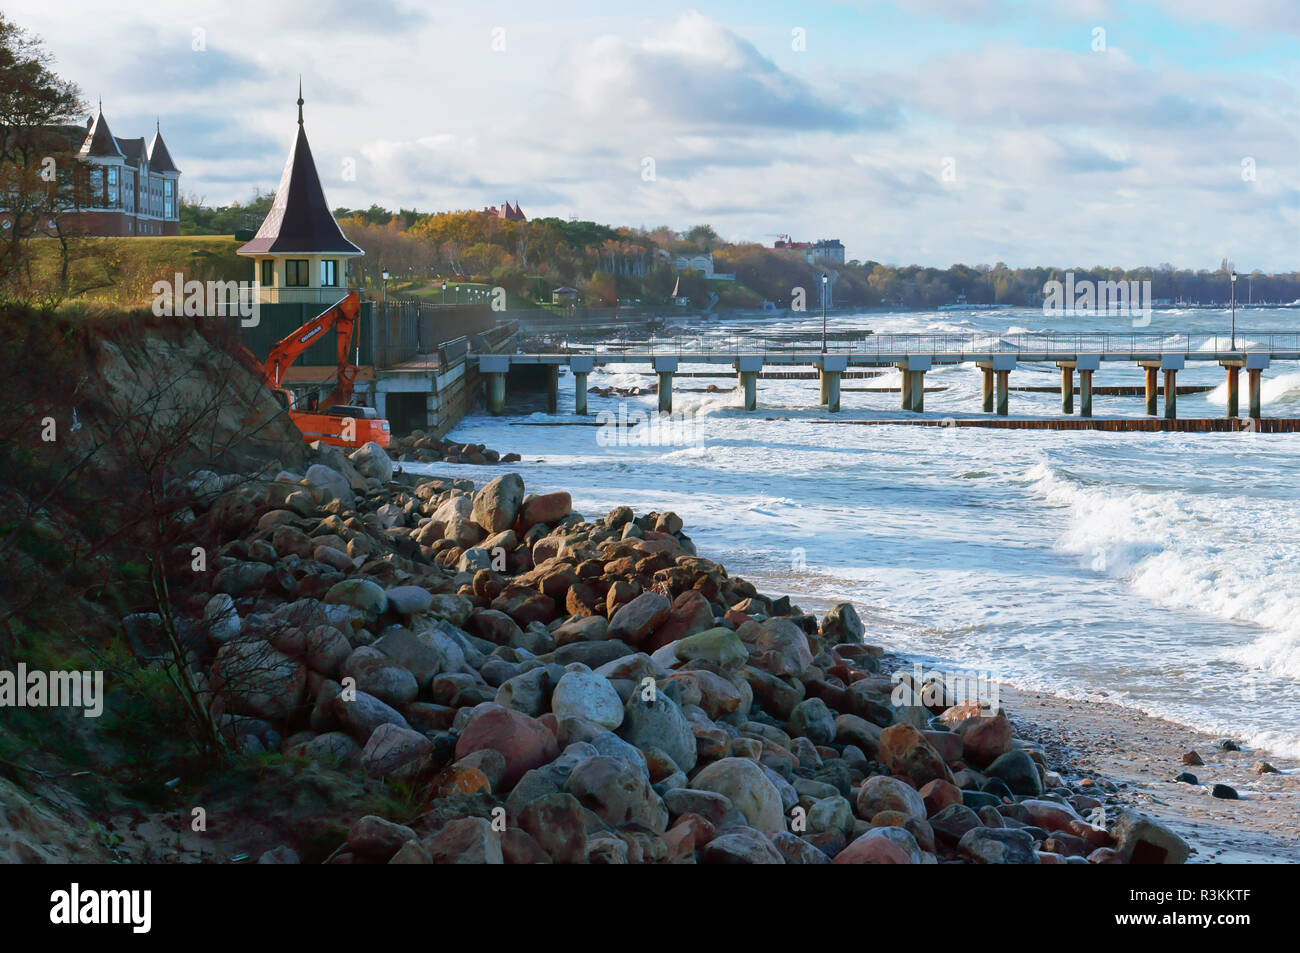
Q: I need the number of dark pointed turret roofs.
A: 3